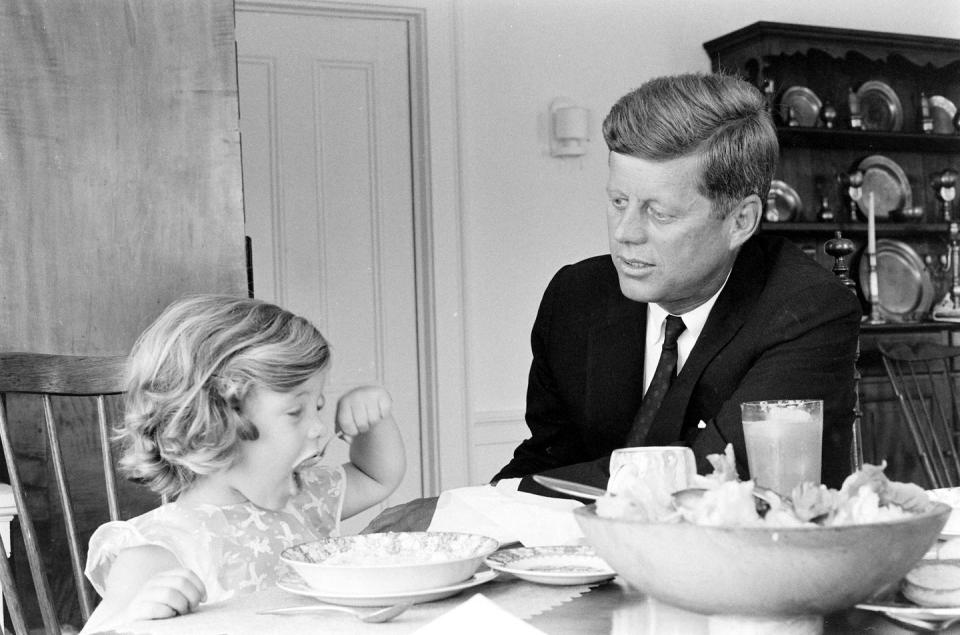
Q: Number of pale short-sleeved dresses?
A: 1